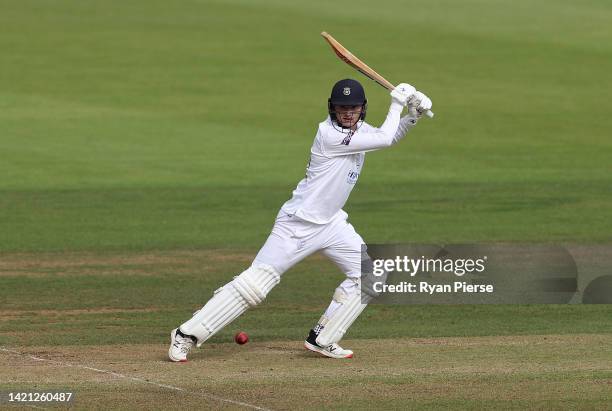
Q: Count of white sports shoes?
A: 2